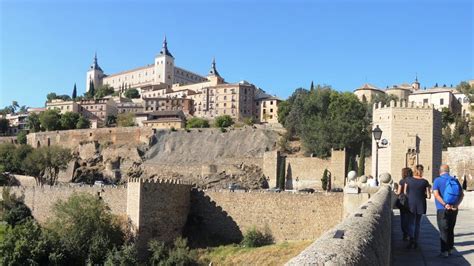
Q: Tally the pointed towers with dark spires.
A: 3